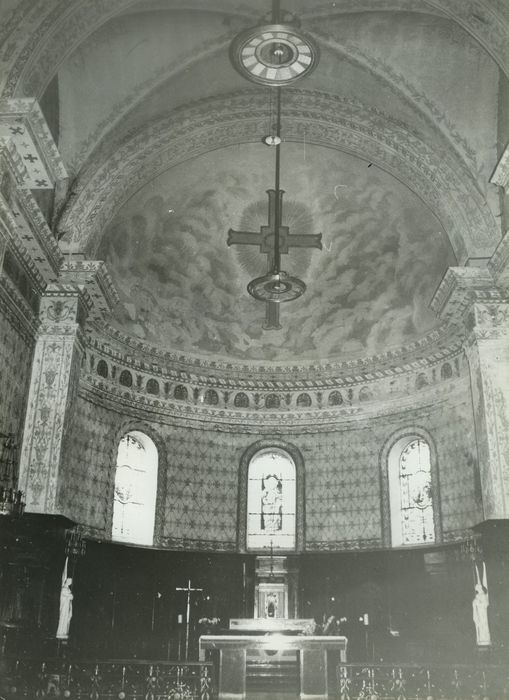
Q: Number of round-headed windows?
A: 3